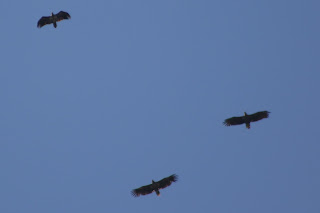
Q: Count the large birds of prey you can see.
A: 3